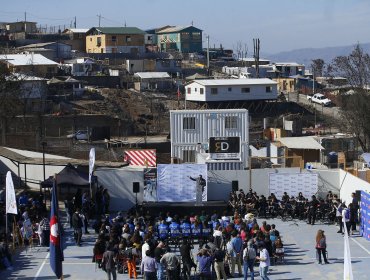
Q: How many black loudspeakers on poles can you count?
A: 2